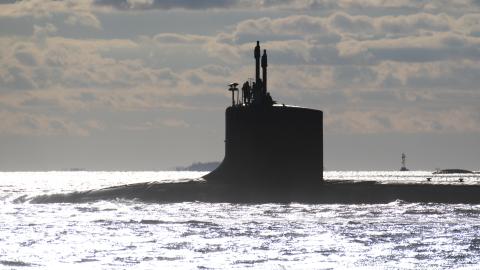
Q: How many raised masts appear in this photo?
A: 2